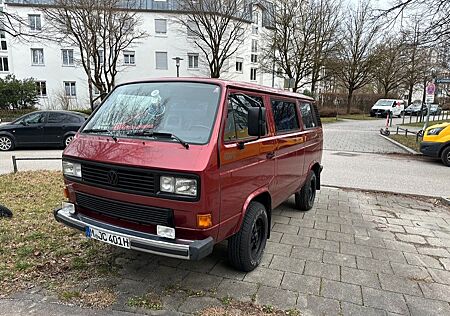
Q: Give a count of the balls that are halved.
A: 0